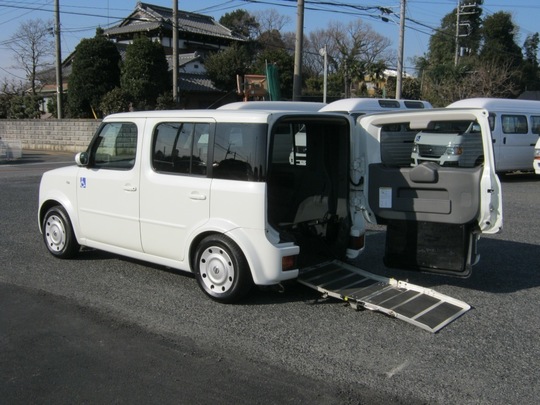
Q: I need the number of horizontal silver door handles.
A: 2